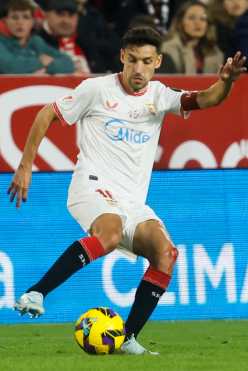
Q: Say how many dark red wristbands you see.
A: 1